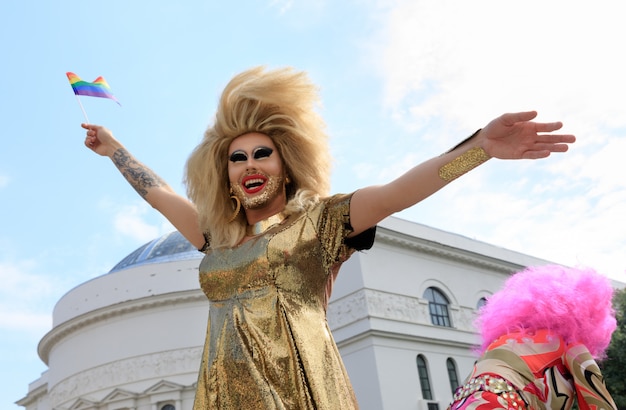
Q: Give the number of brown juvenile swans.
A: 0